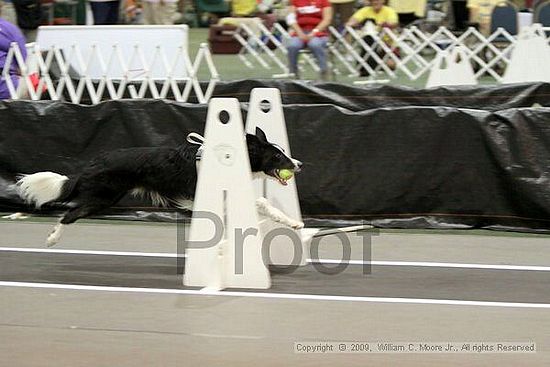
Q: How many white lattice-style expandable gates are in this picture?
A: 2